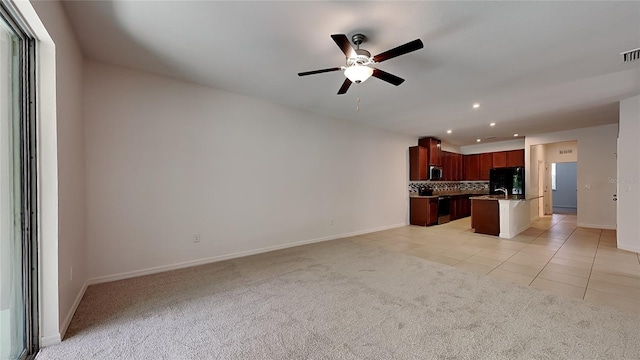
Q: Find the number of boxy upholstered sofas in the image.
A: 0